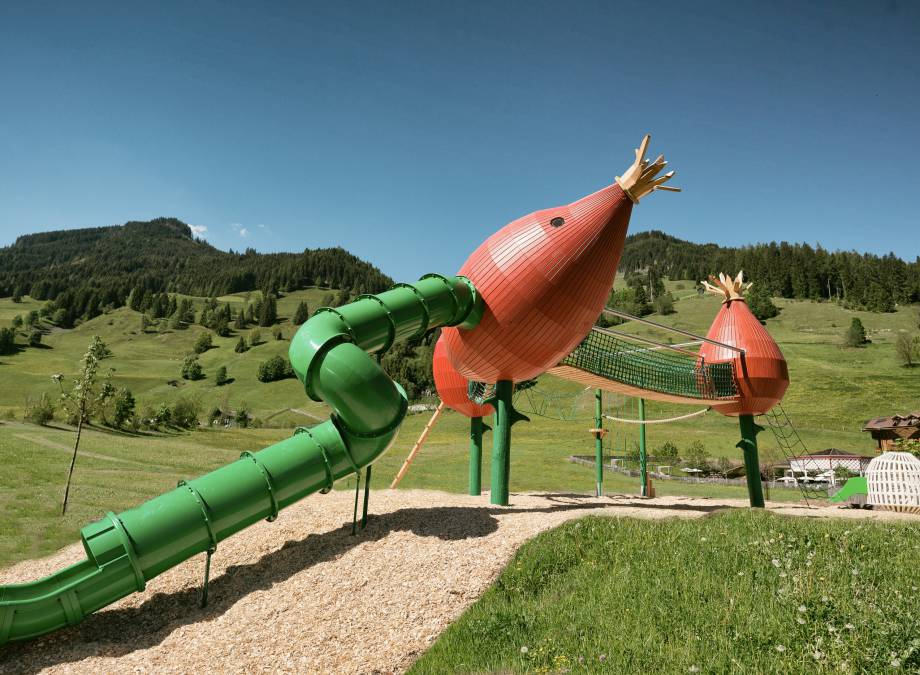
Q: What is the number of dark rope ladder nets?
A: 1